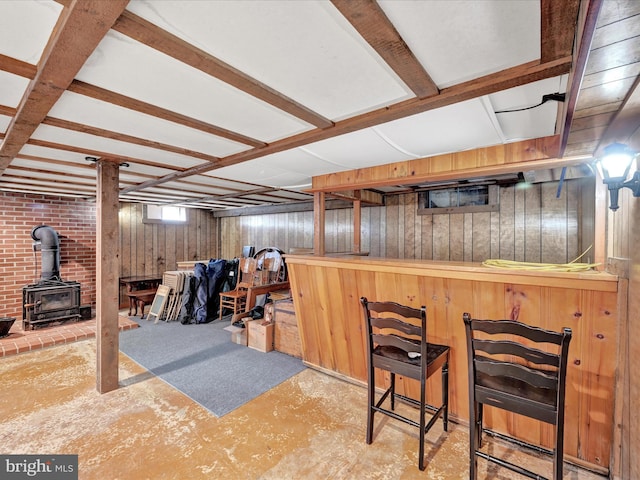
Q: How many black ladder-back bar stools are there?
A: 2